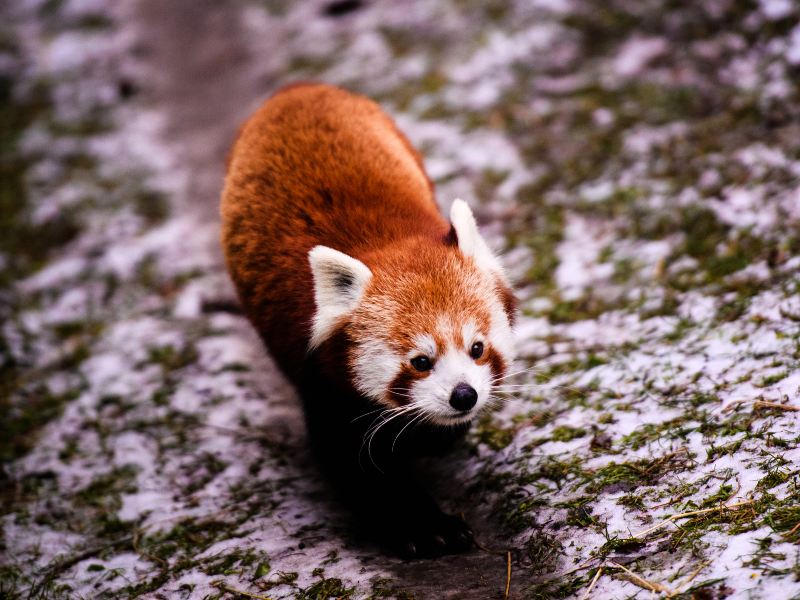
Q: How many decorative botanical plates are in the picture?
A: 0